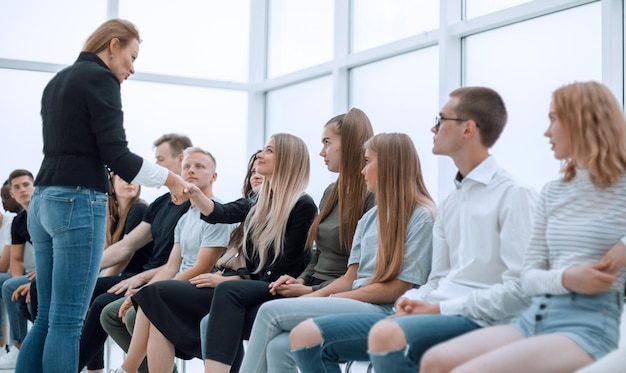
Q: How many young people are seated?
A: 11